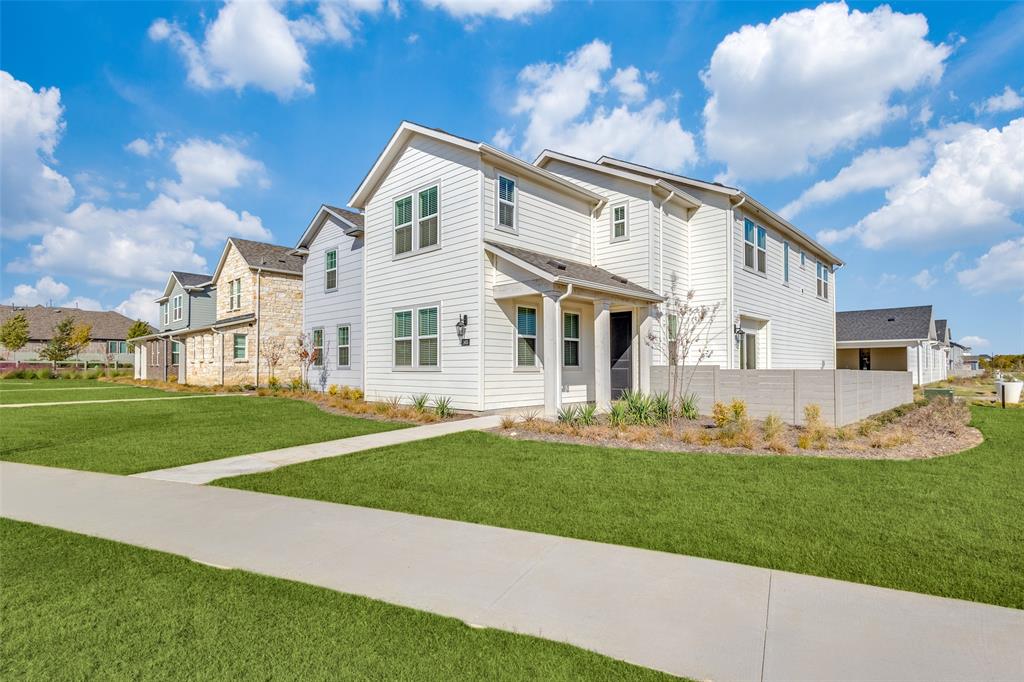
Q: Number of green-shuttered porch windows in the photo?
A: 2